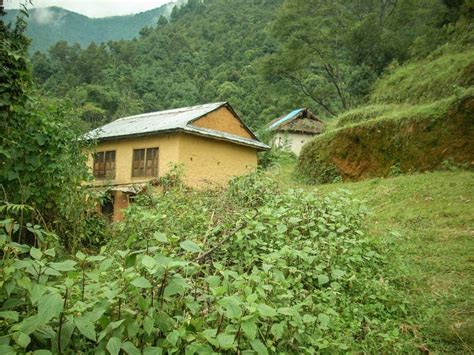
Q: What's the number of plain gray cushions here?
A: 0